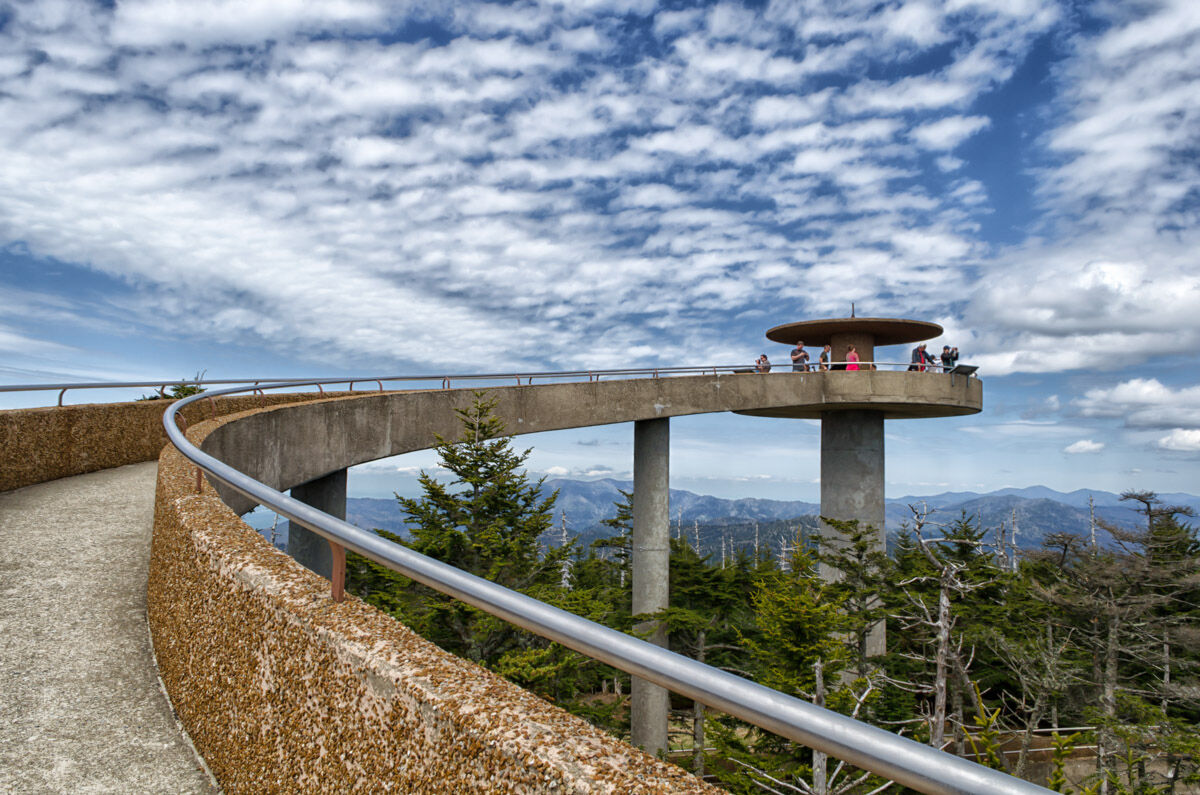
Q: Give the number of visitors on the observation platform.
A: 7